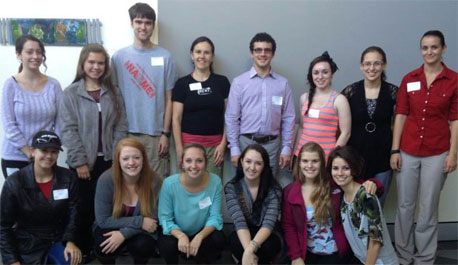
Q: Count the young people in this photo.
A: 14